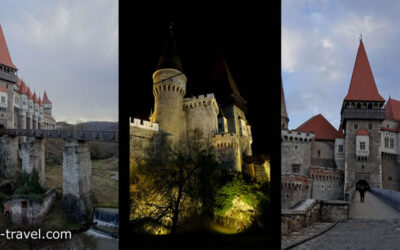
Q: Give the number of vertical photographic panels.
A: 3